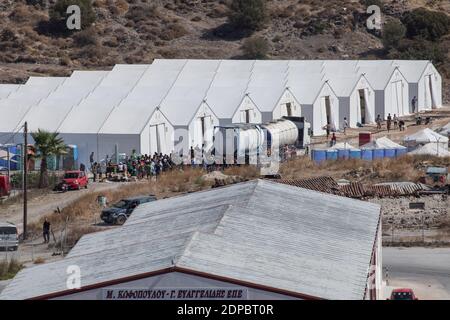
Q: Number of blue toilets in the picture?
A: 8